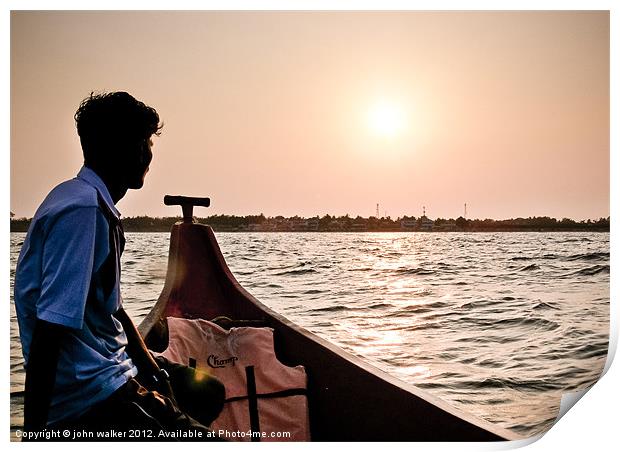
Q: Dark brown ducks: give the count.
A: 0